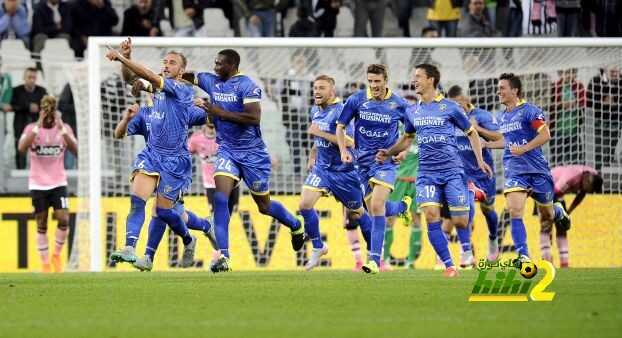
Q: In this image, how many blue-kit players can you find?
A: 8